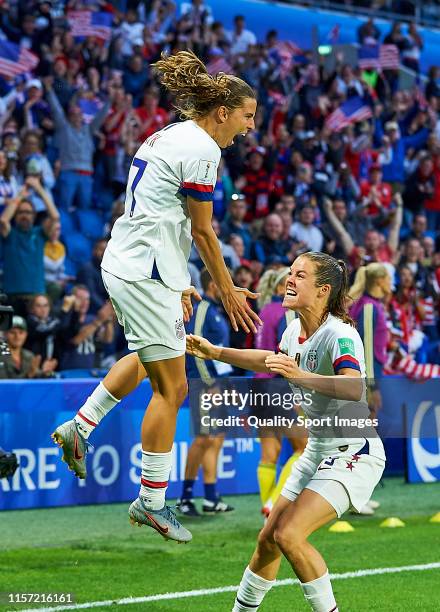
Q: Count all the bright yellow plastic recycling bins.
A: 0